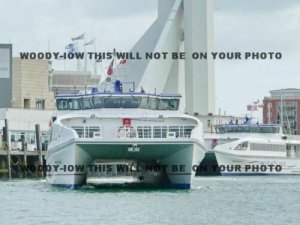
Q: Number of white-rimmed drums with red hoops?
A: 0